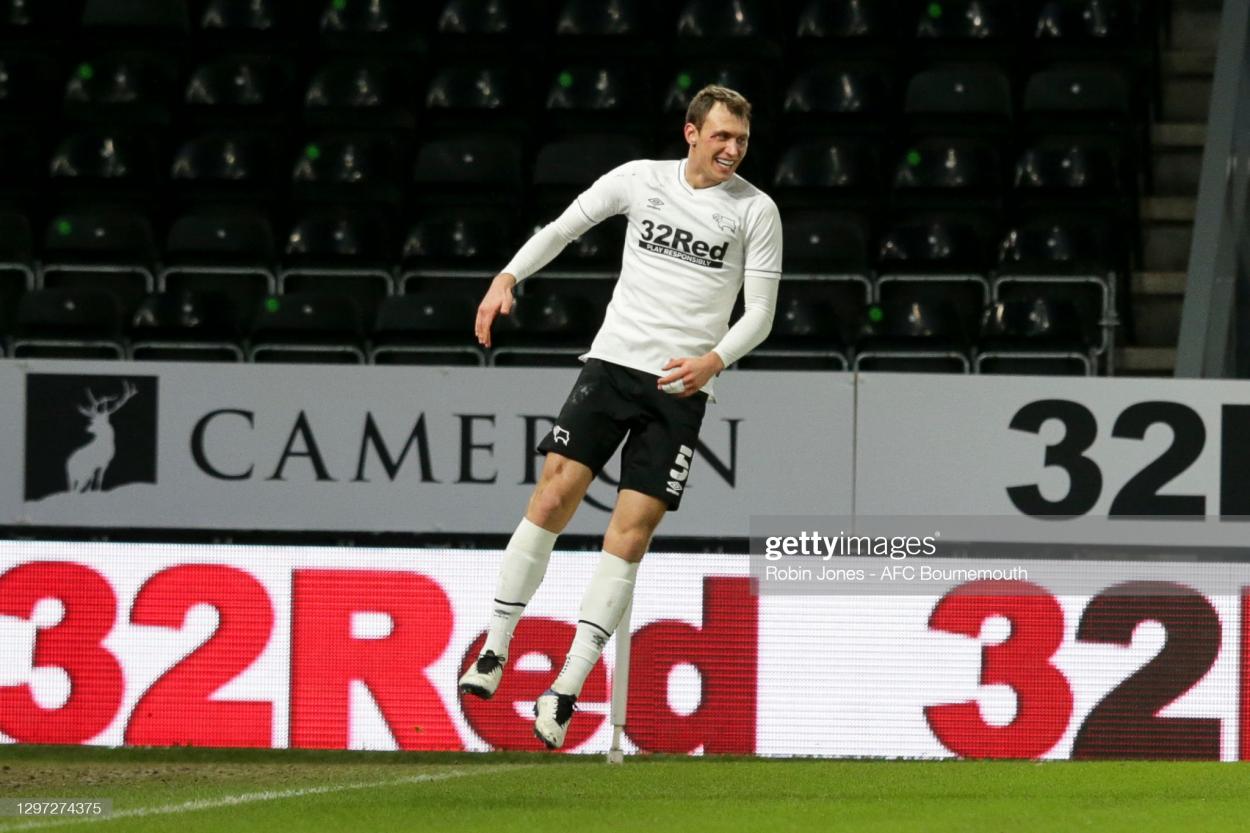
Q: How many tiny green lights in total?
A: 10